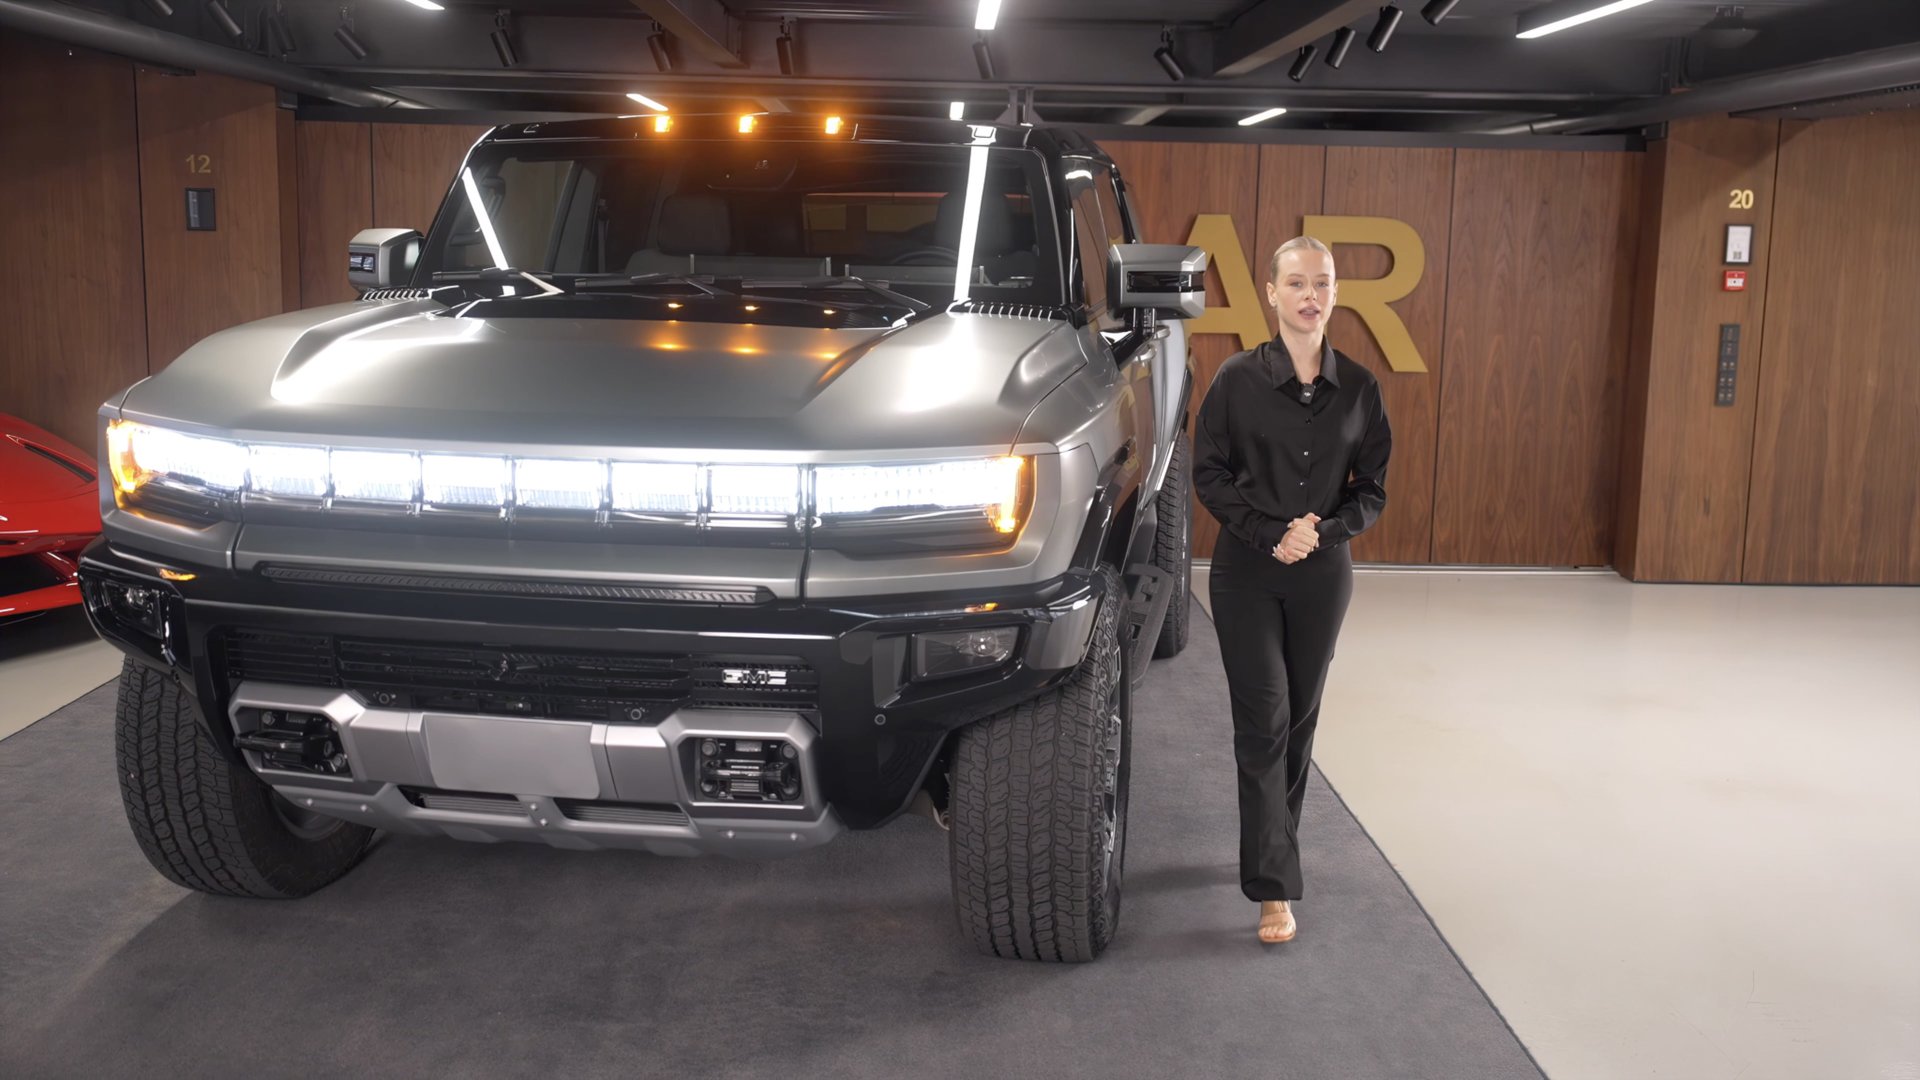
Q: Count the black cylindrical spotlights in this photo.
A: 13